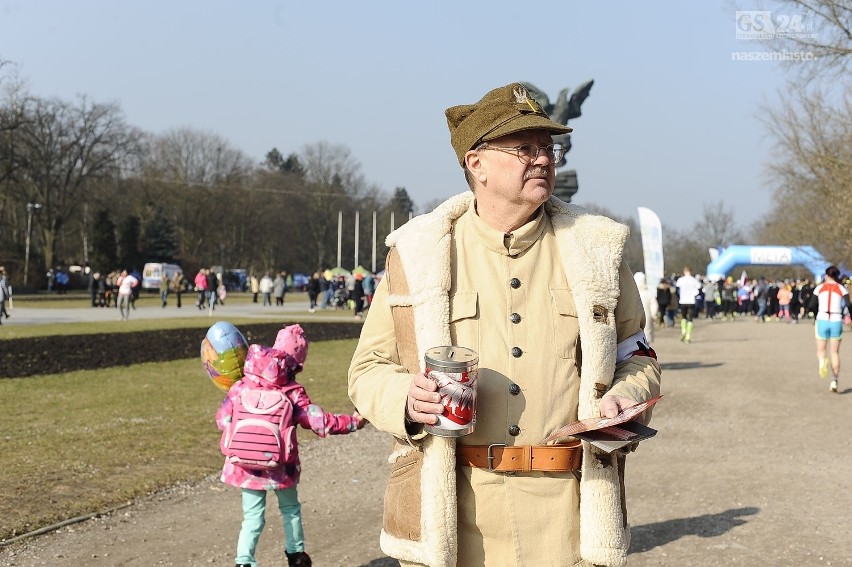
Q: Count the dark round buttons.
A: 5